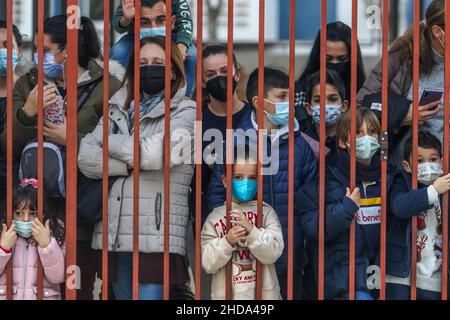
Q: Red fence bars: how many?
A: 15